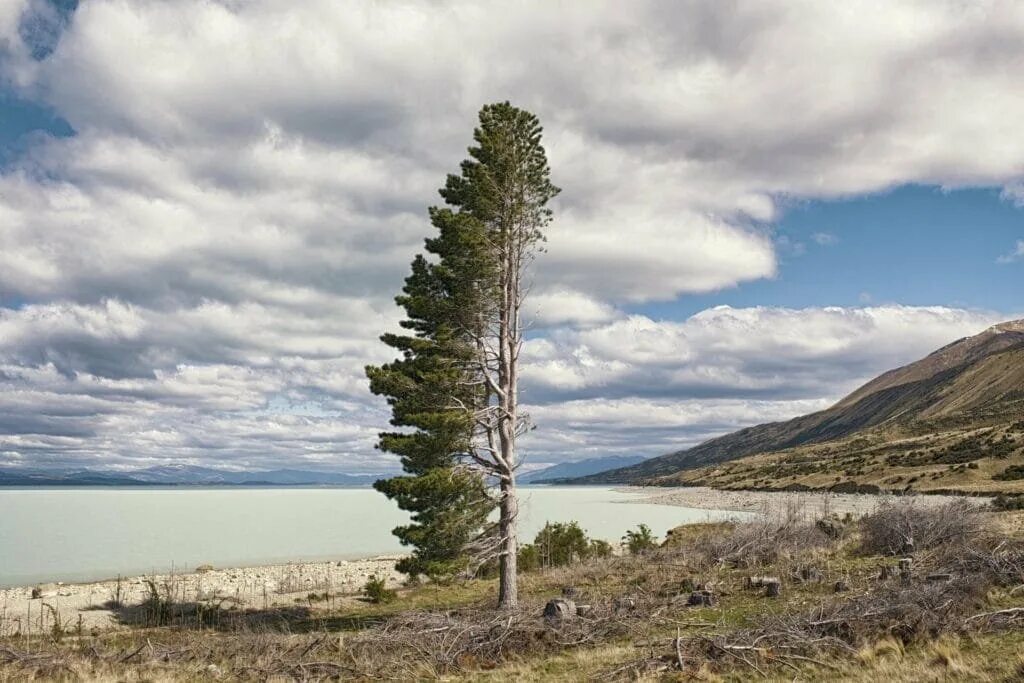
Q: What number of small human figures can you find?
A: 0